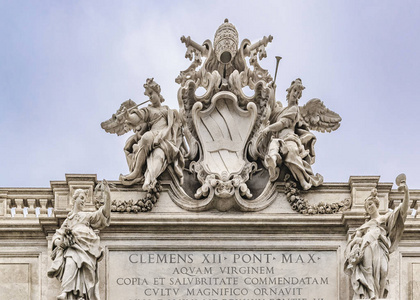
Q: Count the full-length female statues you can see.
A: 4